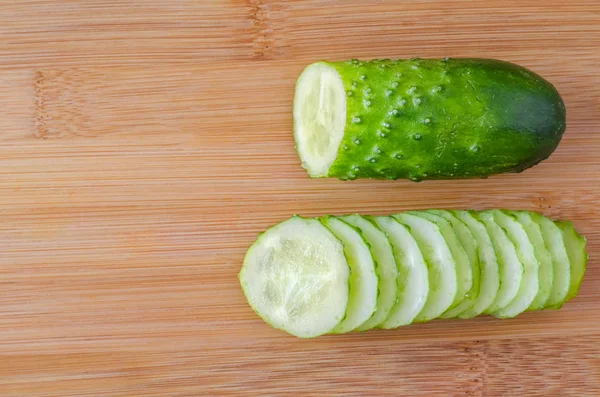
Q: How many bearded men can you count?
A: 0